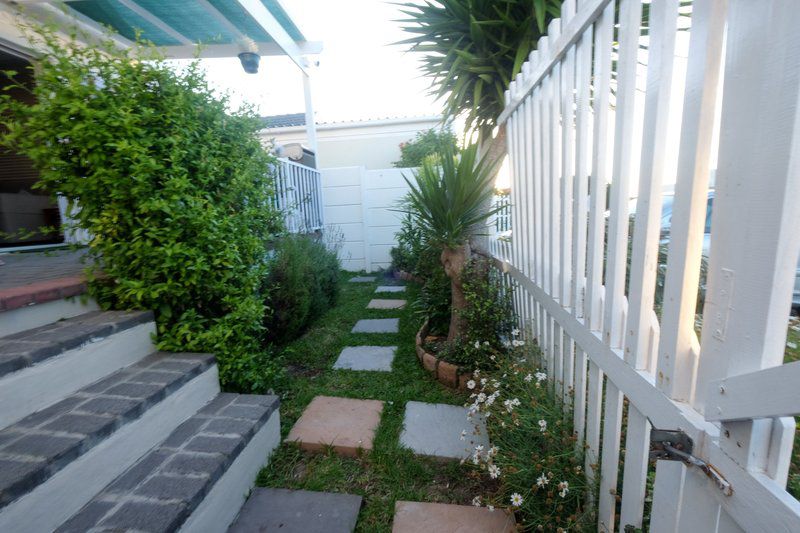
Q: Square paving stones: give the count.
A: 9